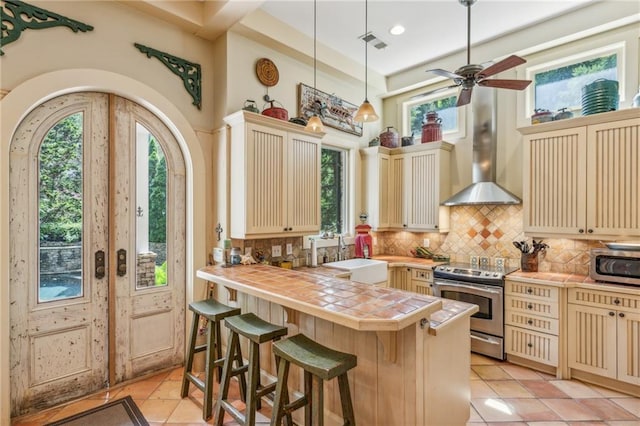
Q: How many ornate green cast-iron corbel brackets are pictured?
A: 2